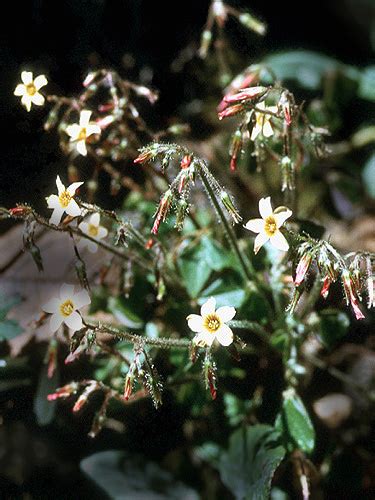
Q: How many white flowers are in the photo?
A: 8